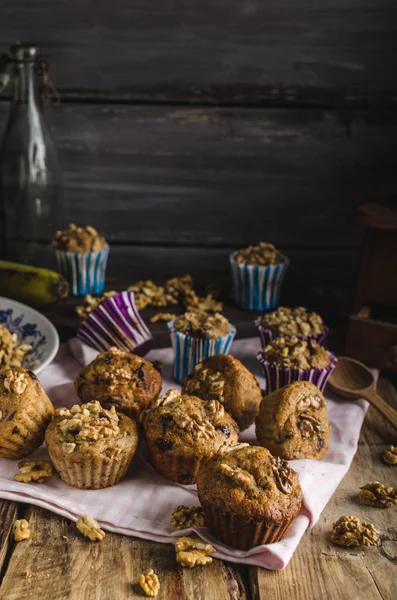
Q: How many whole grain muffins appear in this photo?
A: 12